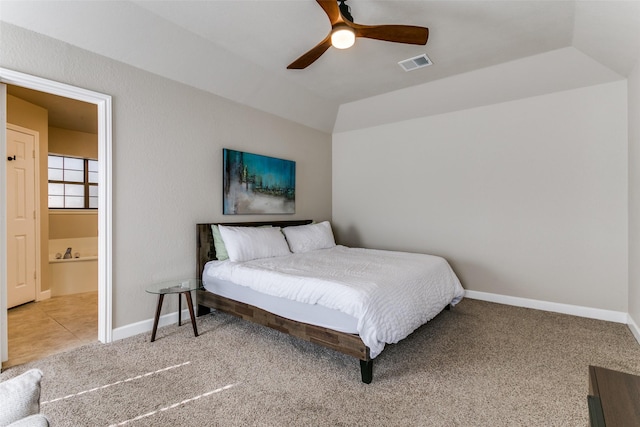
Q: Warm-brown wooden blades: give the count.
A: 3